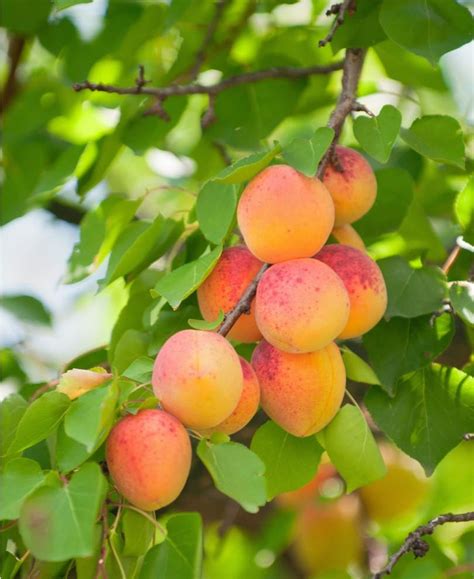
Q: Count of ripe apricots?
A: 10